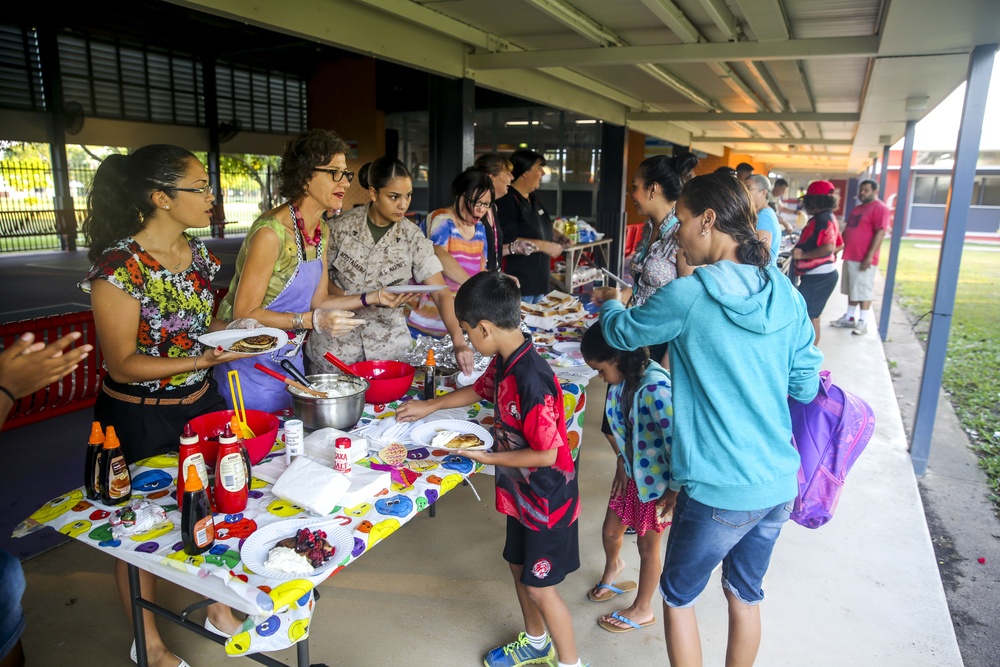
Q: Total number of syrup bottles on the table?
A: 5